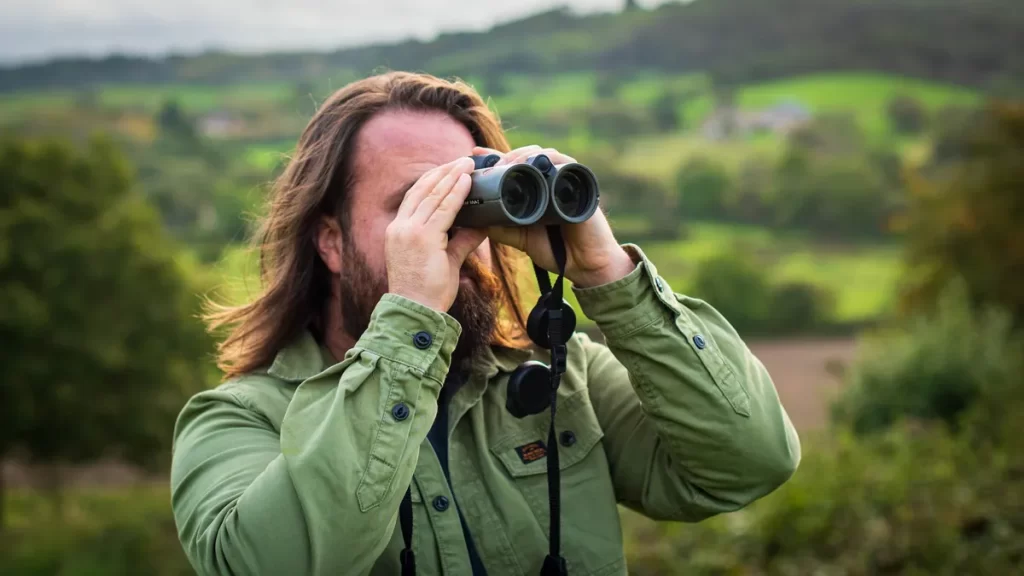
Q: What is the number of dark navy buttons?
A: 6